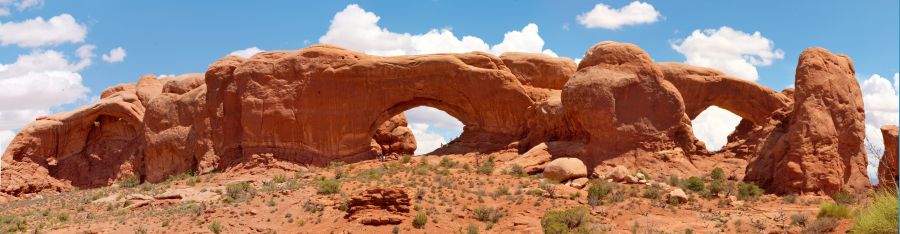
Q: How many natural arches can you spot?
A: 2